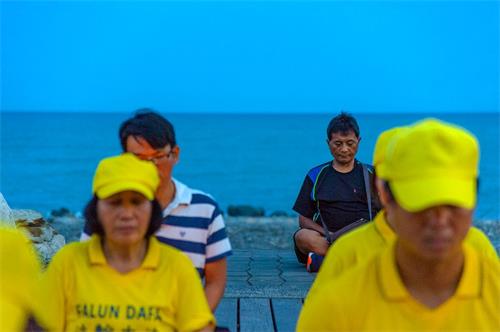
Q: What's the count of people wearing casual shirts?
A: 2